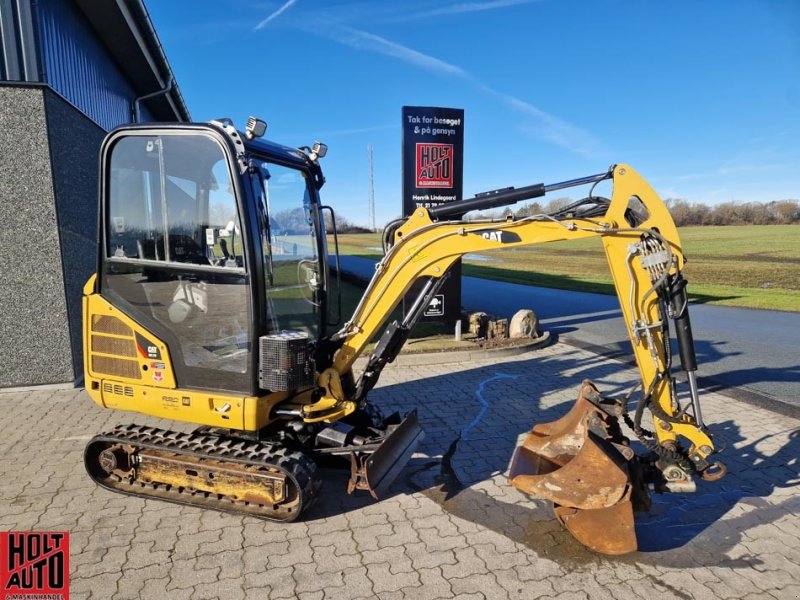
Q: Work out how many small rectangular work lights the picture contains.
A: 2